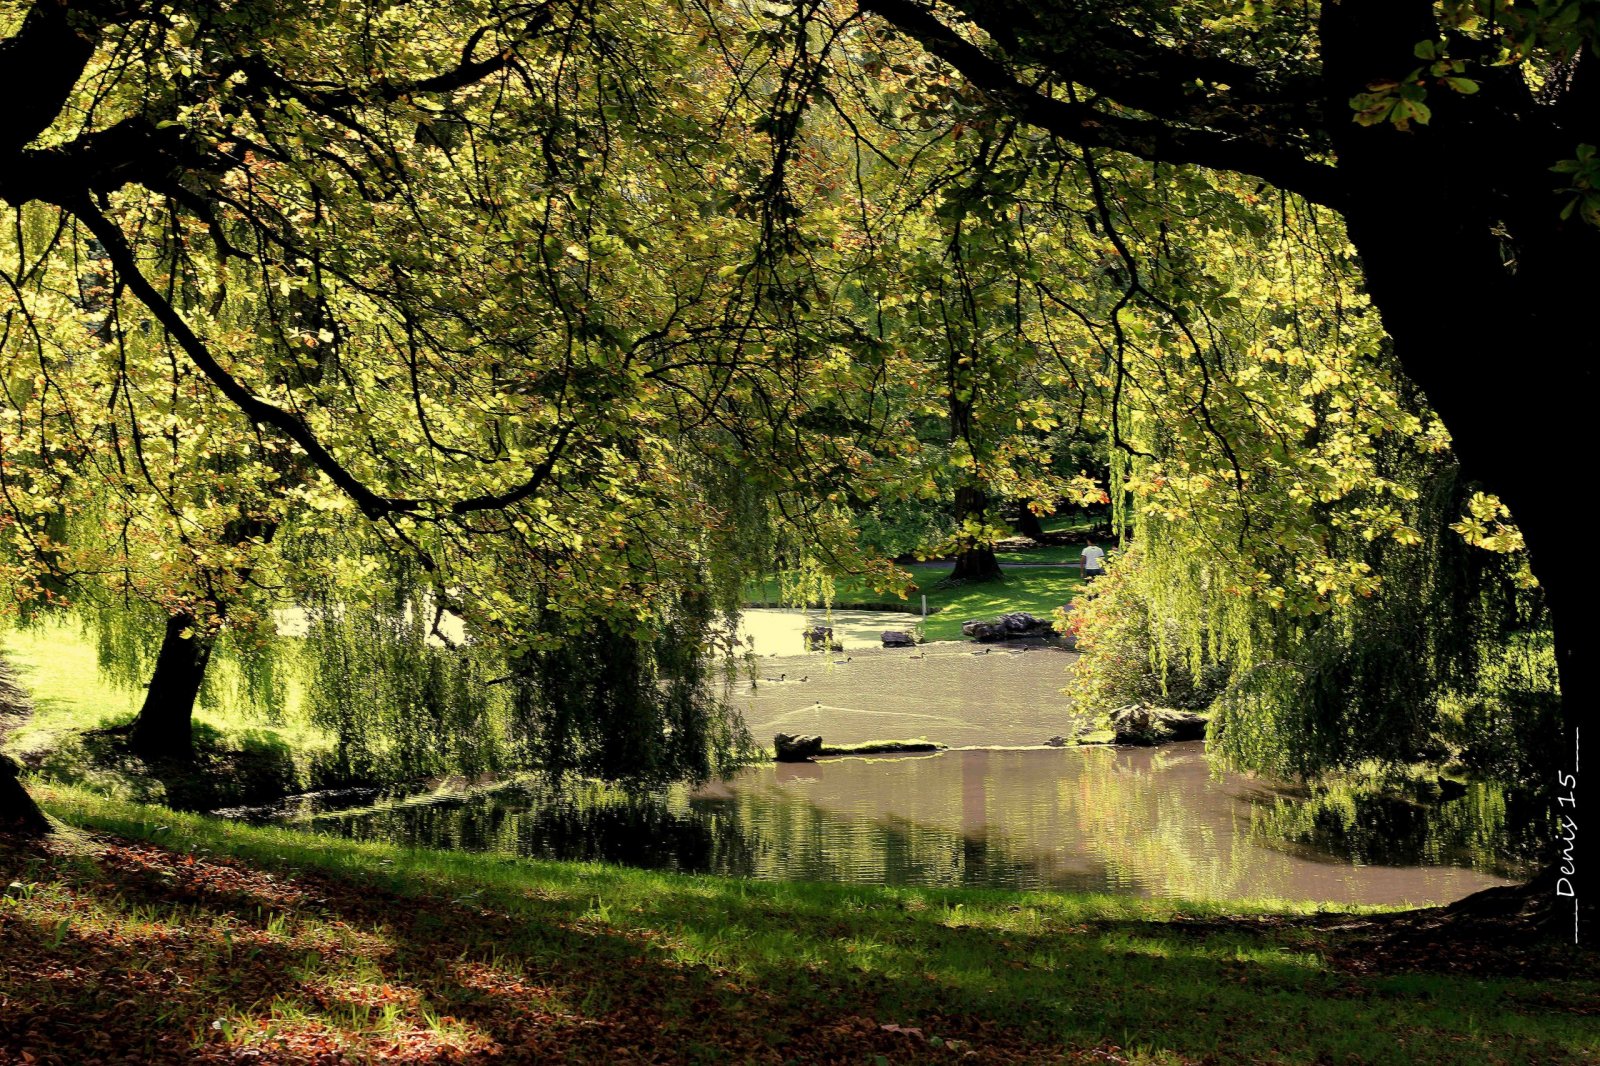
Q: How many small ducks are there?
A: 7